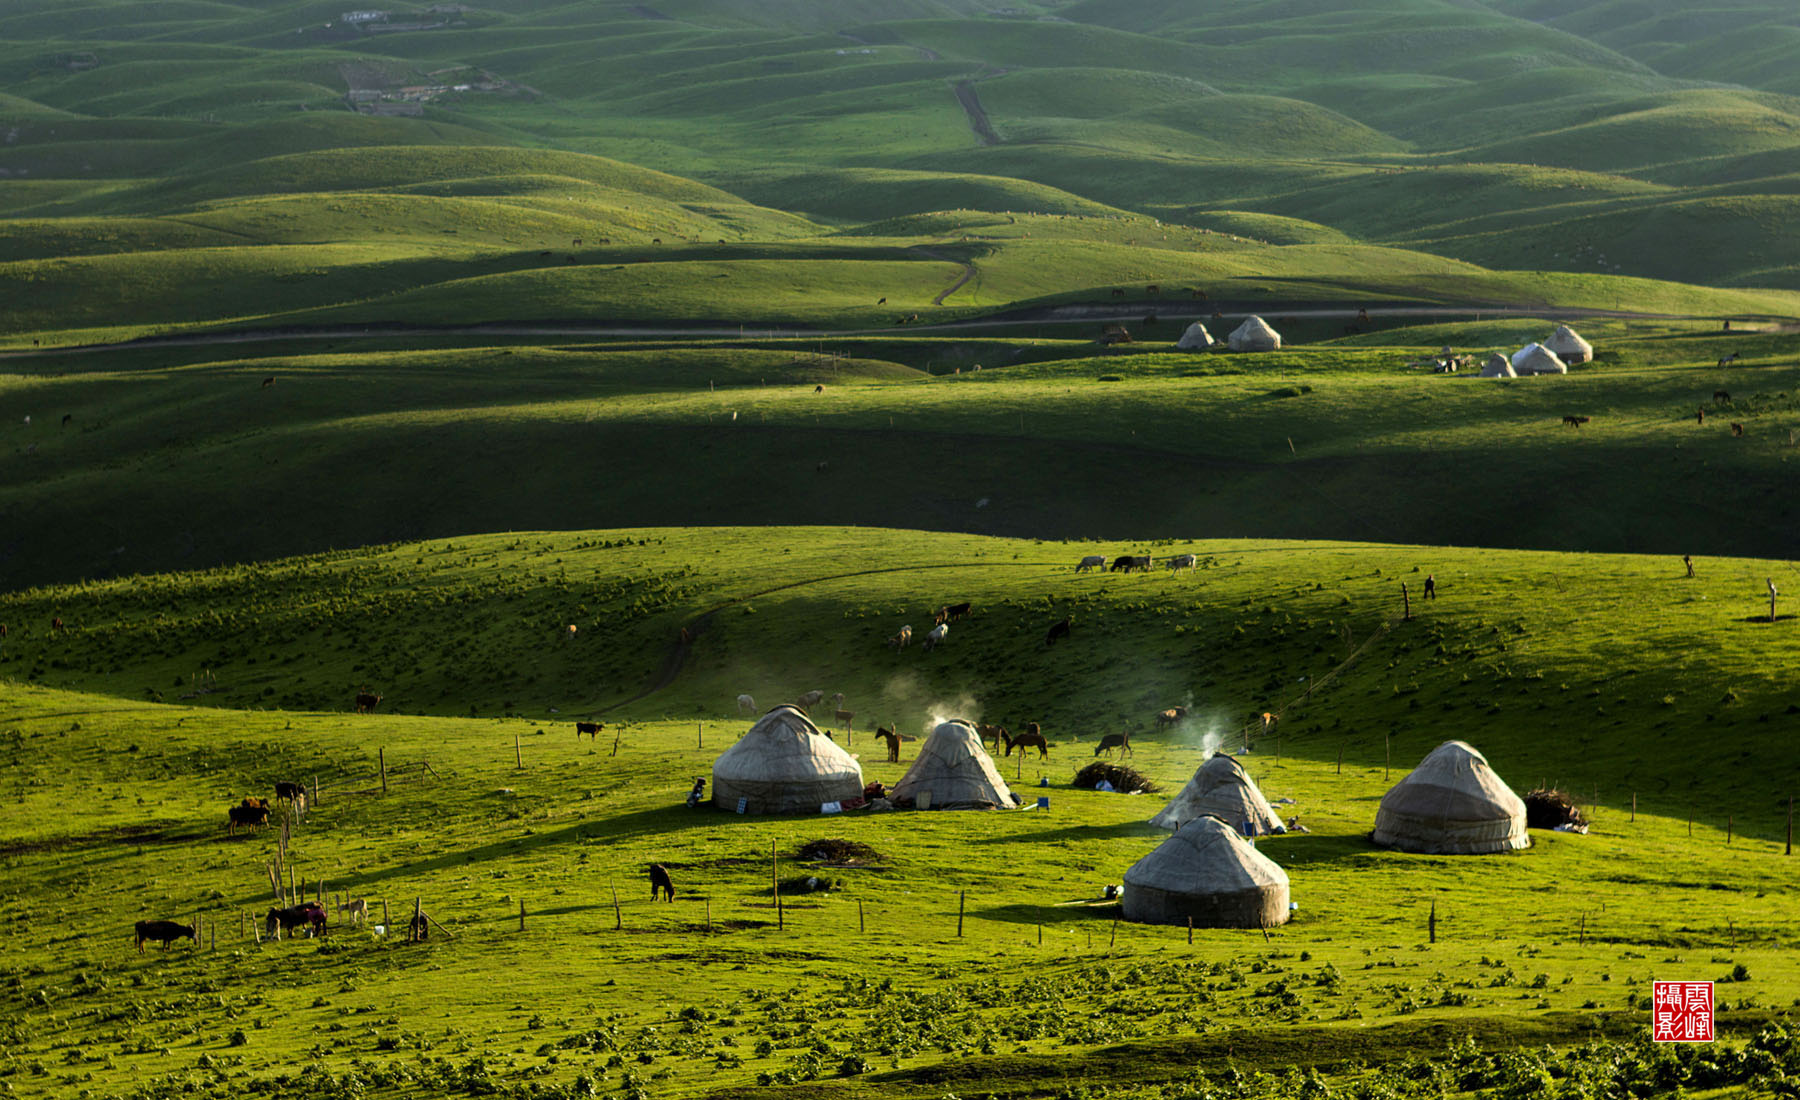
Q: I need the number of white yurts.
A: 10